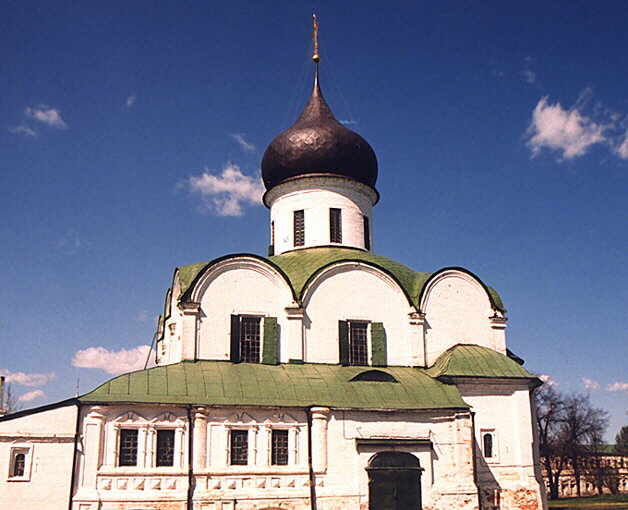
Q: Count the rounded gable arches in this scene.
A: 3